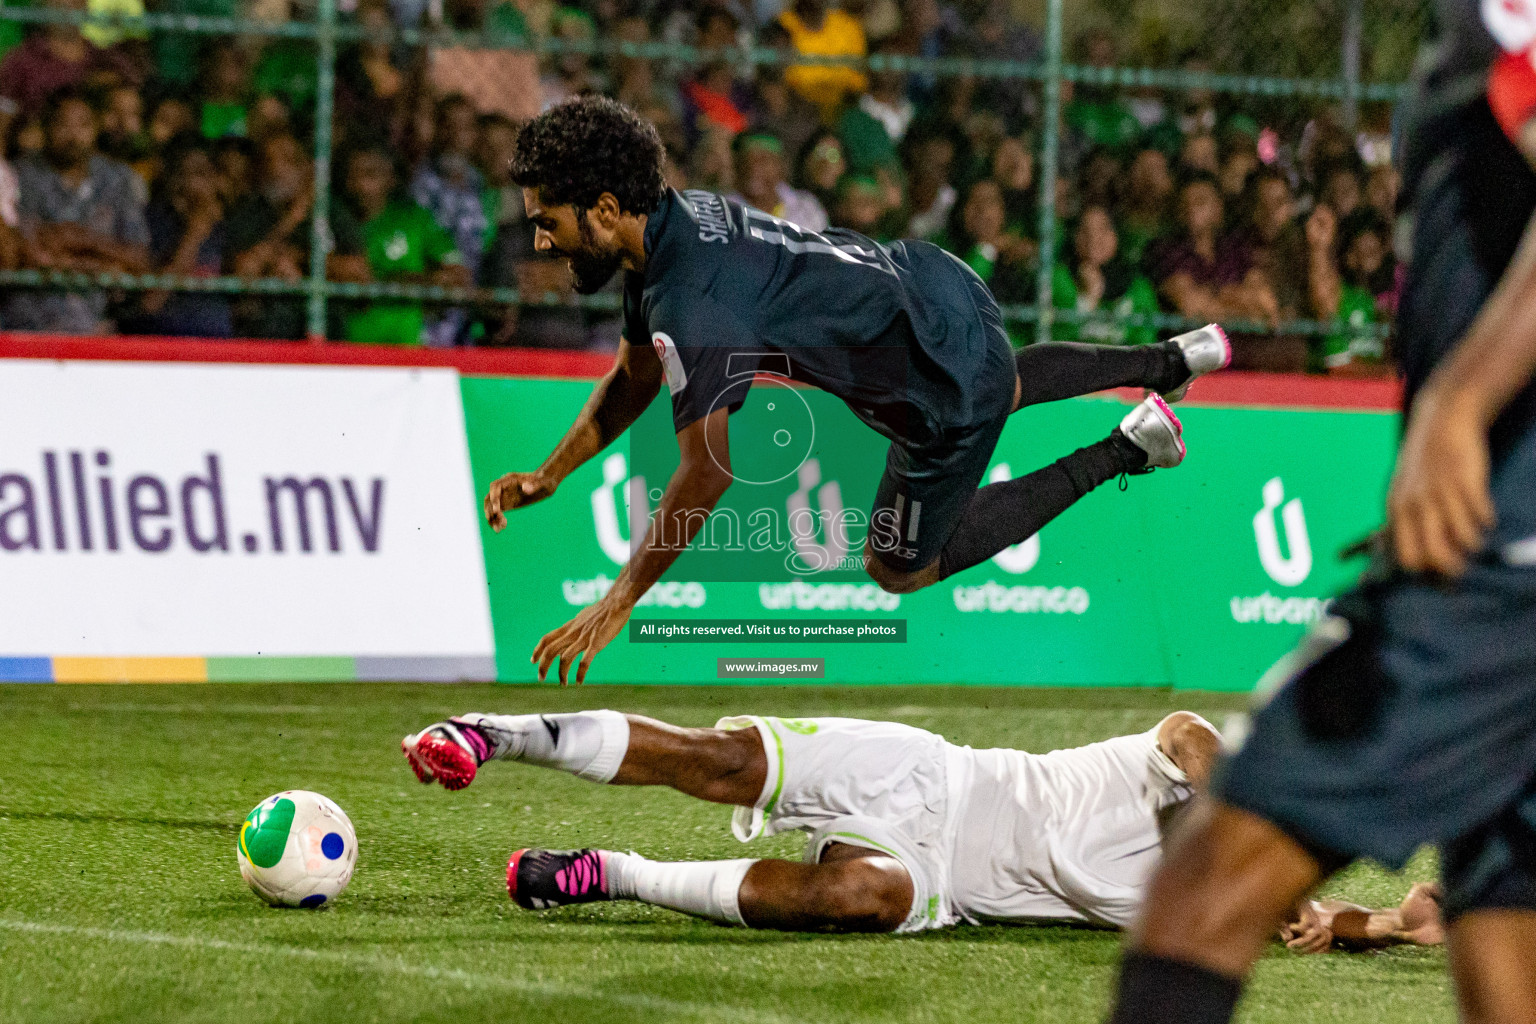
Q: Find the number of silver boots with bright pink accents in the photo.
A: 2